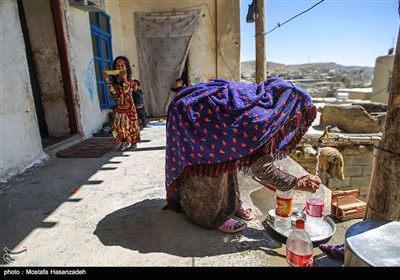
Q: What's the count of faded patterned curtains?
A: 1